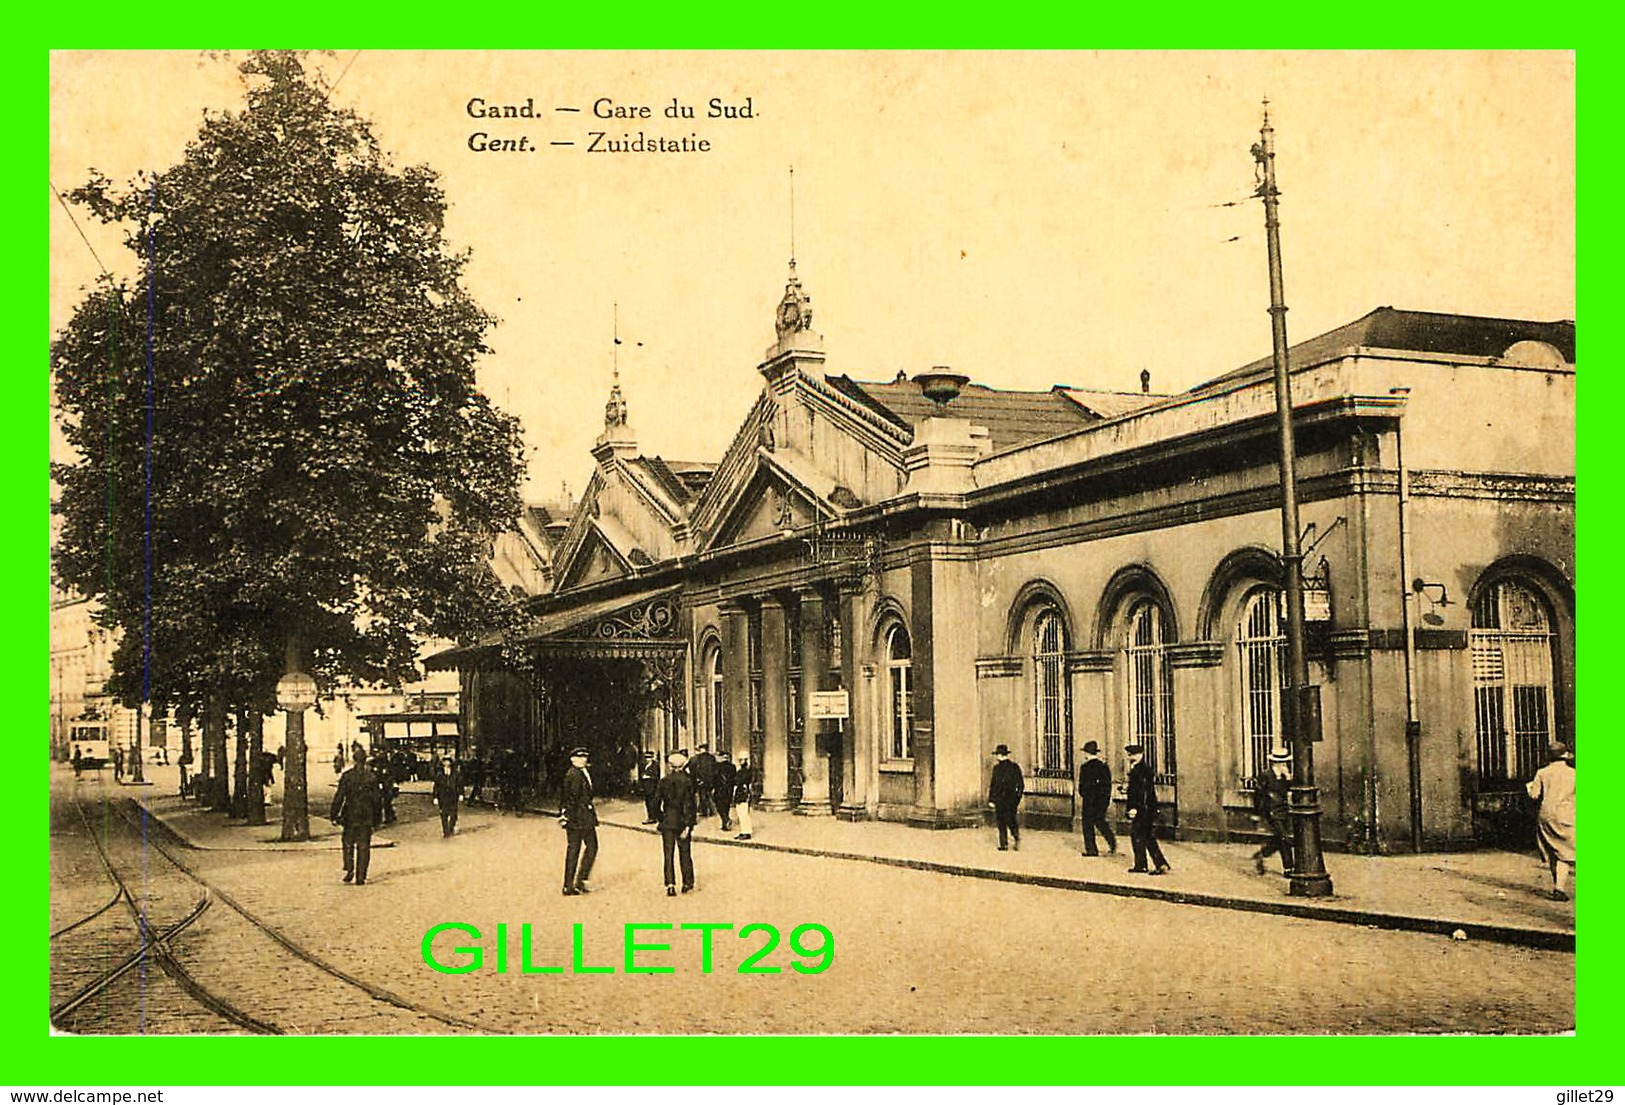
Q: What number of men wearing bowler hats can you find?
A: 2